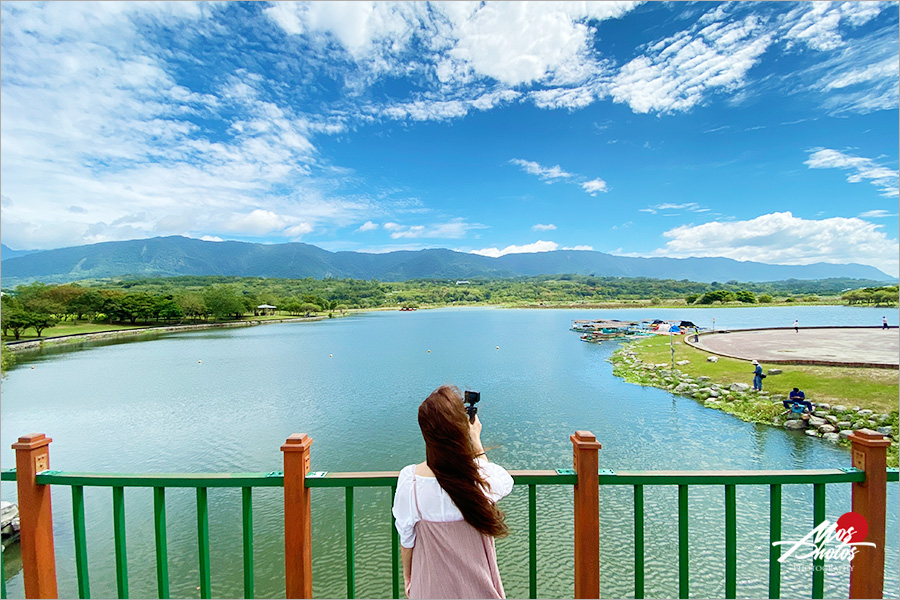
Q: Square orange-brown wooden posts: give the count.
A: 4